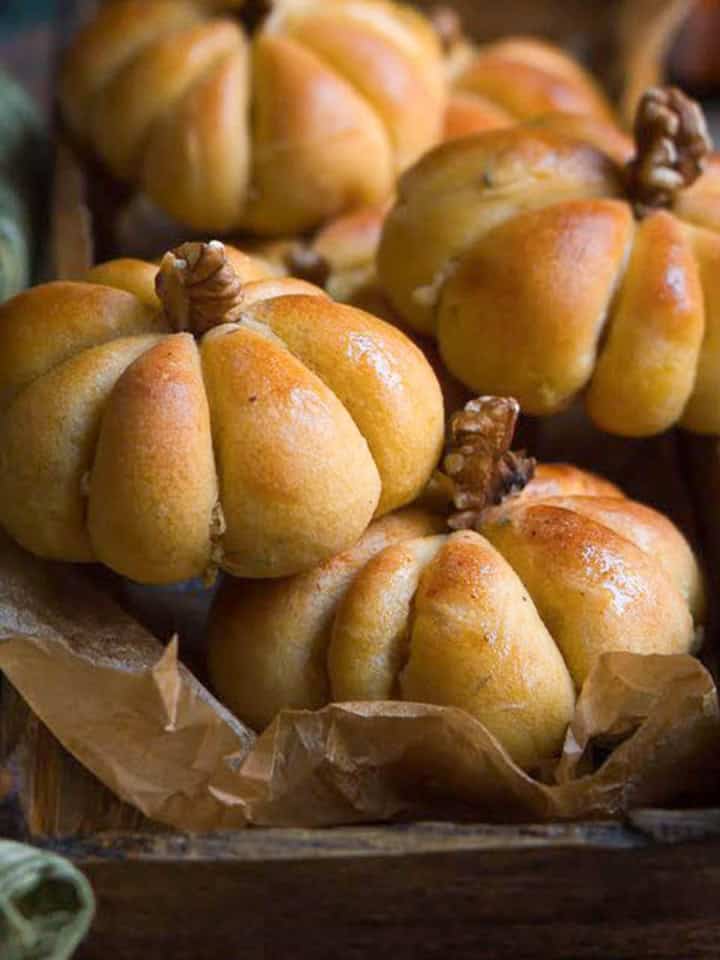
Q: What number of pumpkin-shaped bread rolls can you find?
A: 6